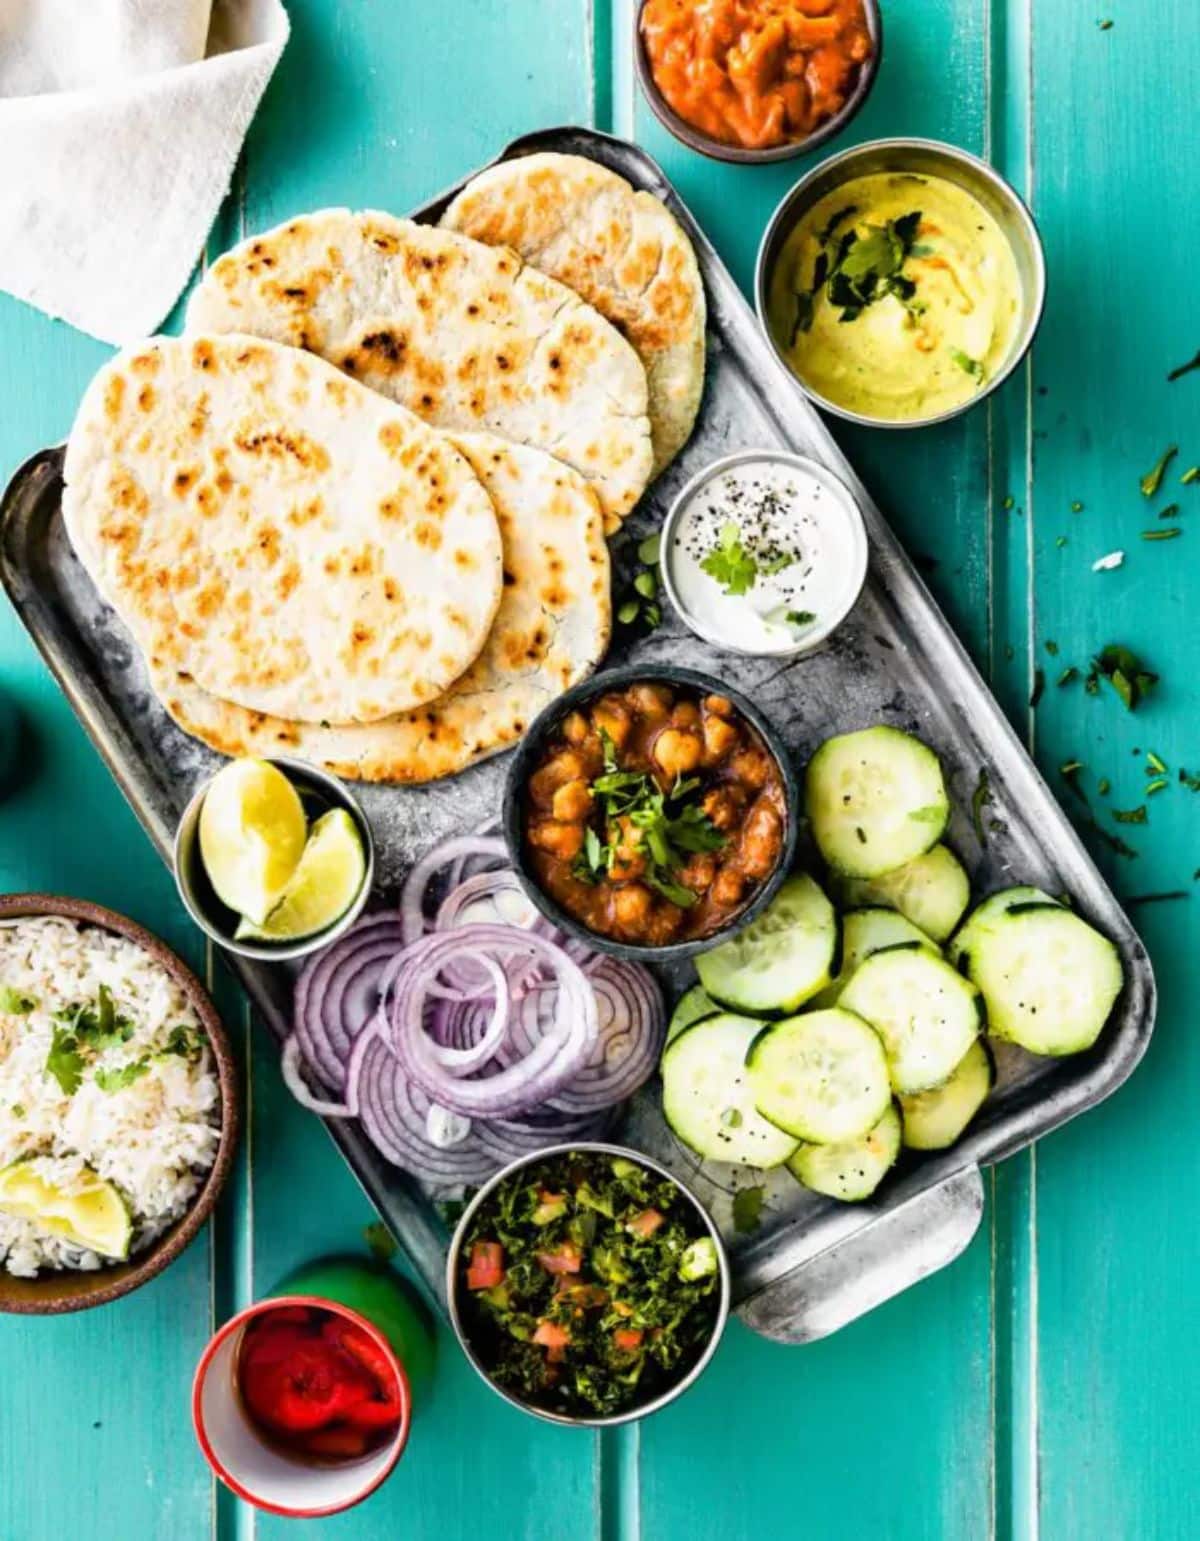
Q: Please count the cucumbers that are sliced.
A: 12